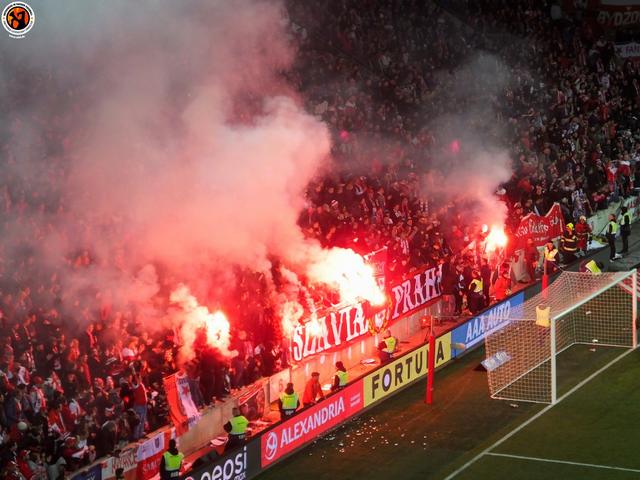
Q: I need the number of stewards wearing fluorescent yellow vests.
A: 10